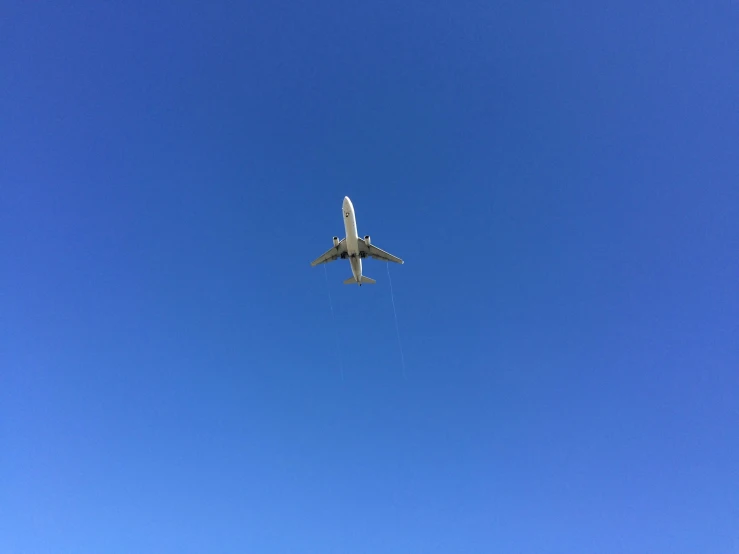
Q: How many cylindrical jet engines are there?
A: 2